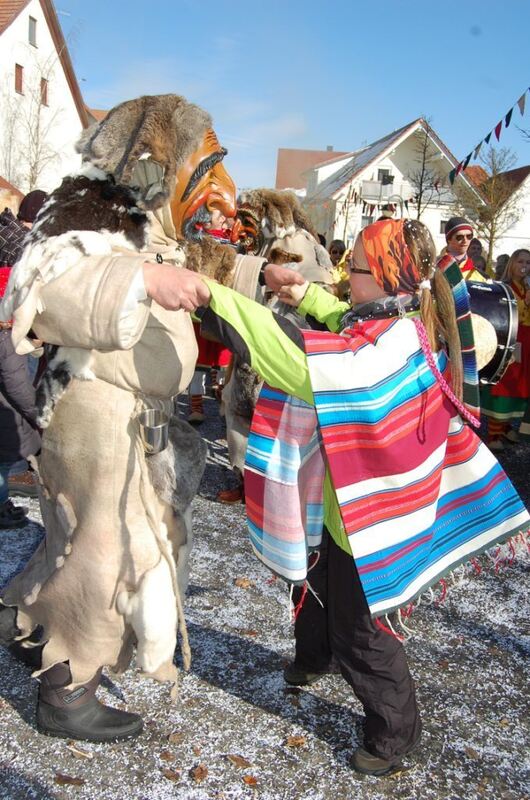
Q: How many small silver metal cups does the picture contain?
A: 1